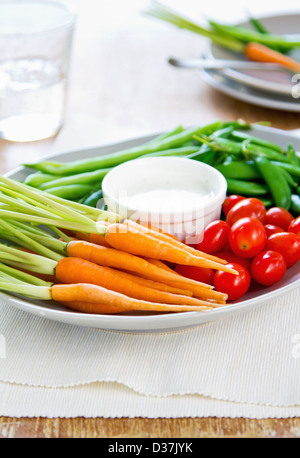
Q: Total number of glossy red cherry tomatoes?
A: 12